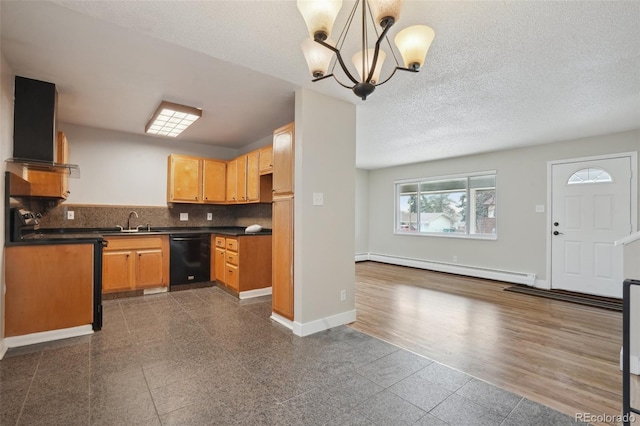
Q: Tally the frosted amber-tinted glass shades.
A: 5